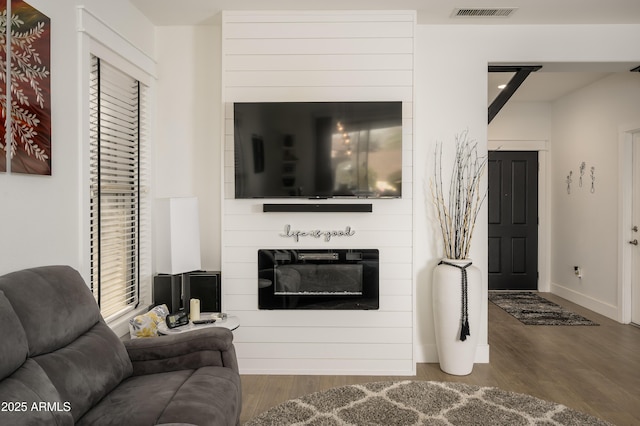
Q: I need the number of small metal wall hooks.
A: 3